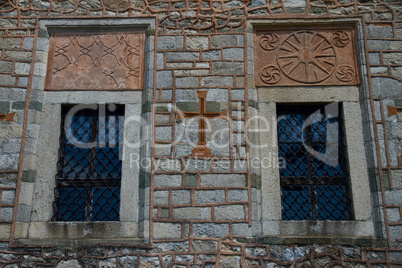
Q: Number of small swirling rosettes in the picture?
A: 4